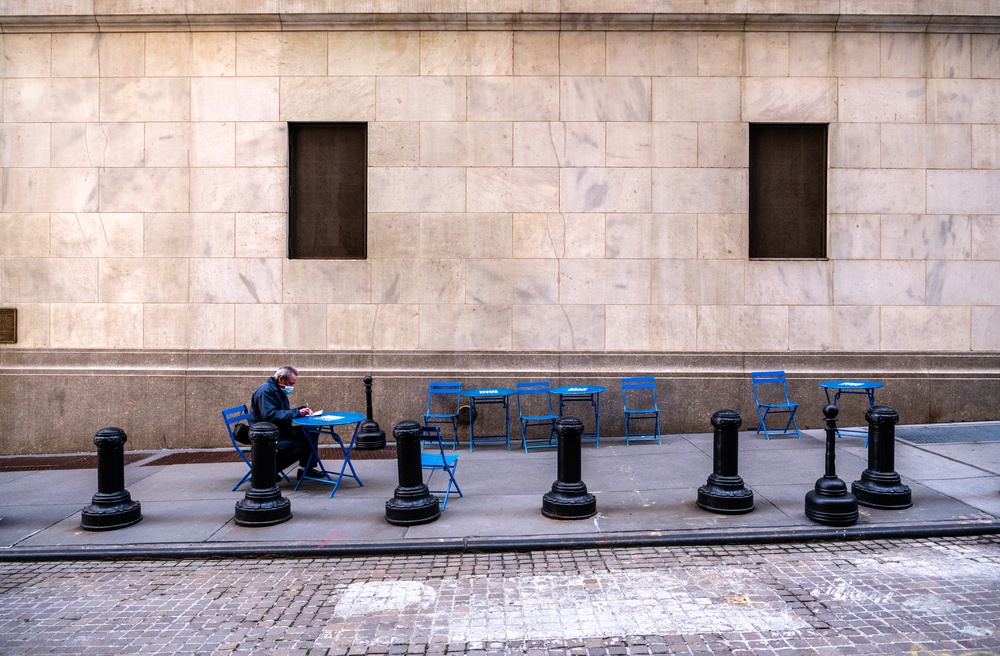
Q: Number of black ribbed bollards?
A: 6